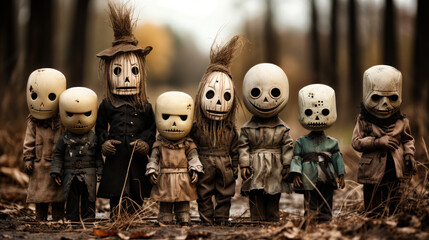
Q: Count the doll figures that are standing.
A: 8